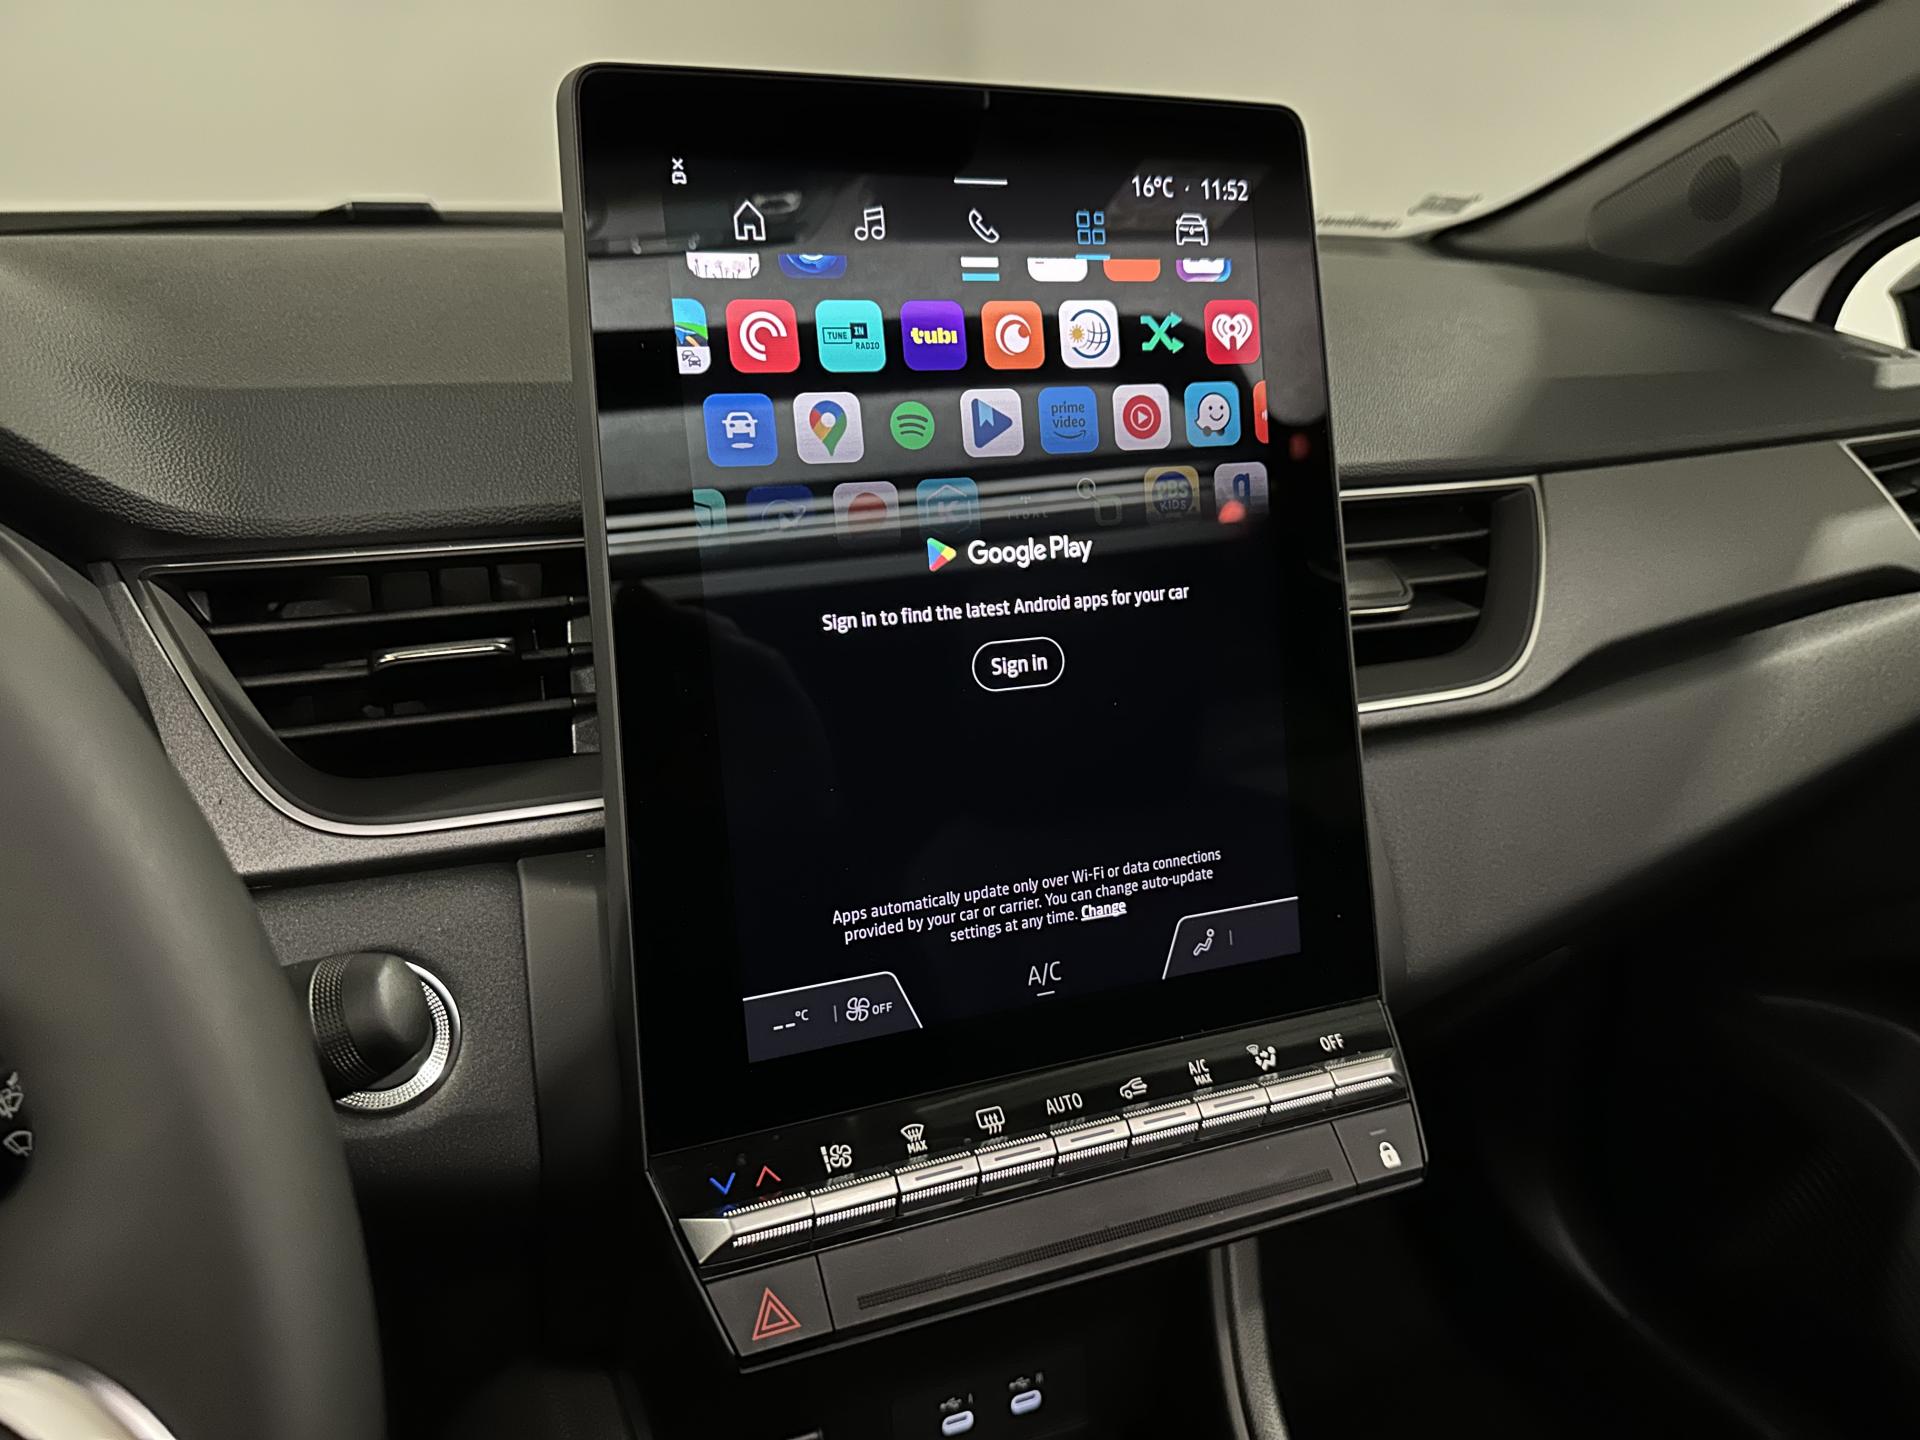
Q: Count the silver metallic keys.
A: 9